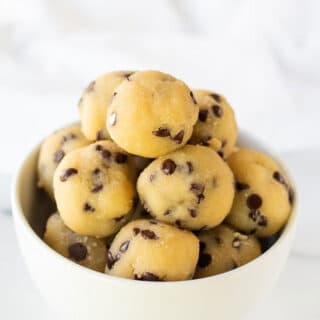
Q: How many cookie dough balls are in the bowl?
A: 10